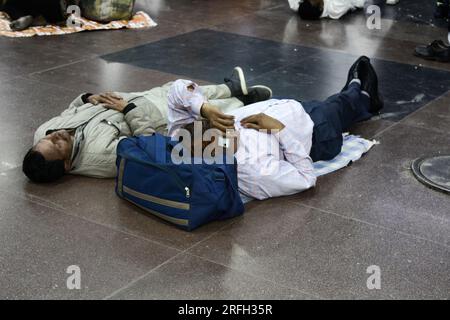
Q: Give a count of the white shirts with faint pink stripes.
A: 1